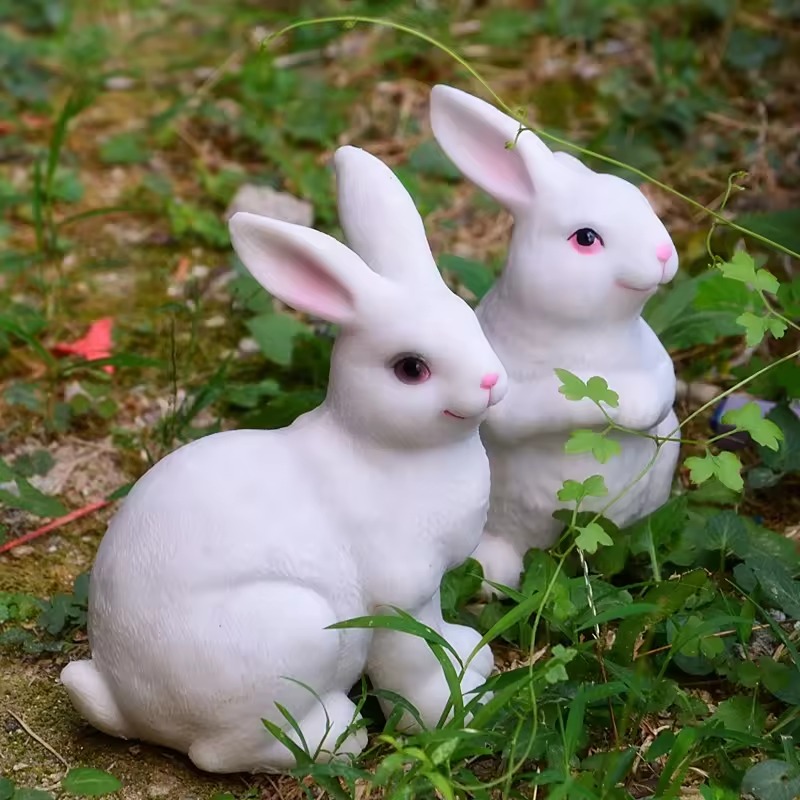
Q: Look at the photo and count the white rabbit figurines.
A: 2